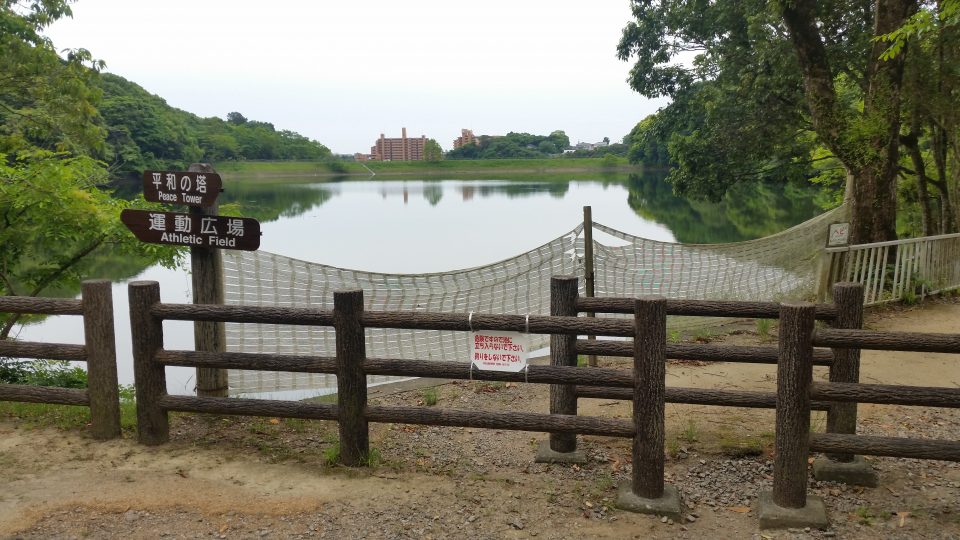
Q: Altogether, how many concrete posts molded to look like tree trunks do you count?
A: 7